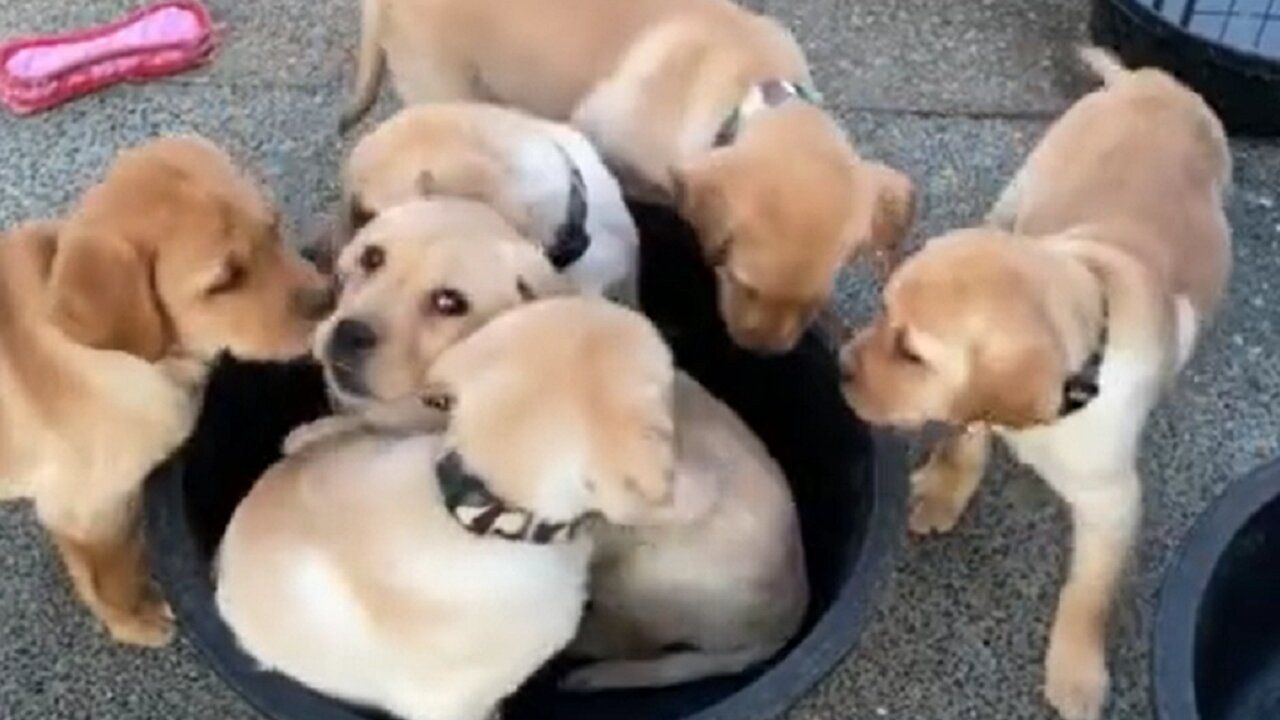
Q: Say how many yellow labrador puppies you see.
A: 6